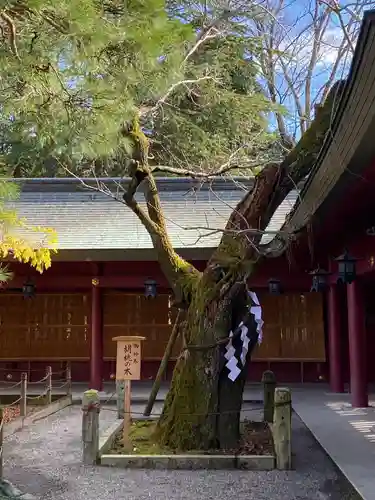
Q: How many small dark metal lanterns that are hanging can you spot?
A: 5